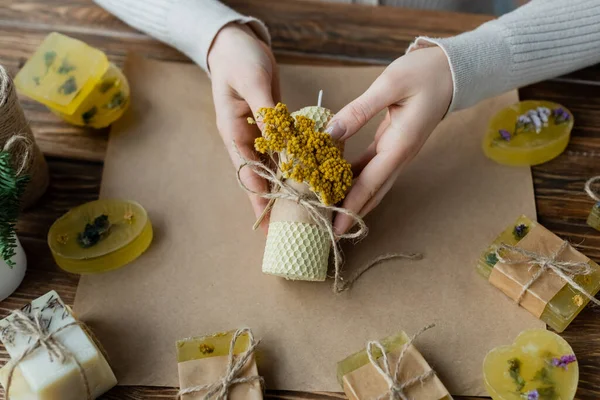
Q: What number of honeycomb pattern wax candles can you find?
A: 1